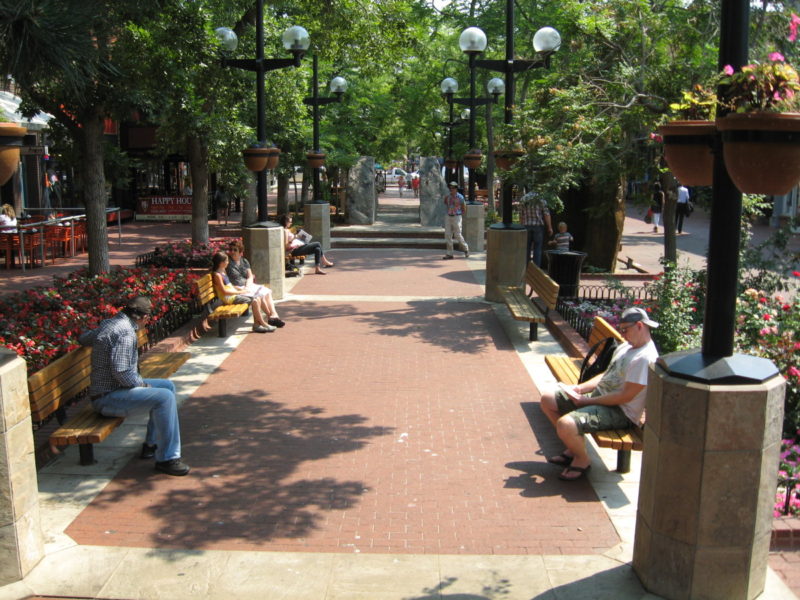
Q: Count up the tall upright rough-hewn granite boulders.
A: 2